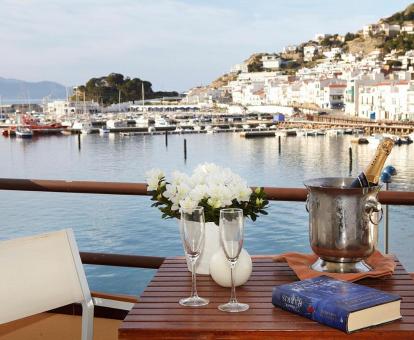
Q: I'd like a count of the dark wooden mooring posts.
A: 5